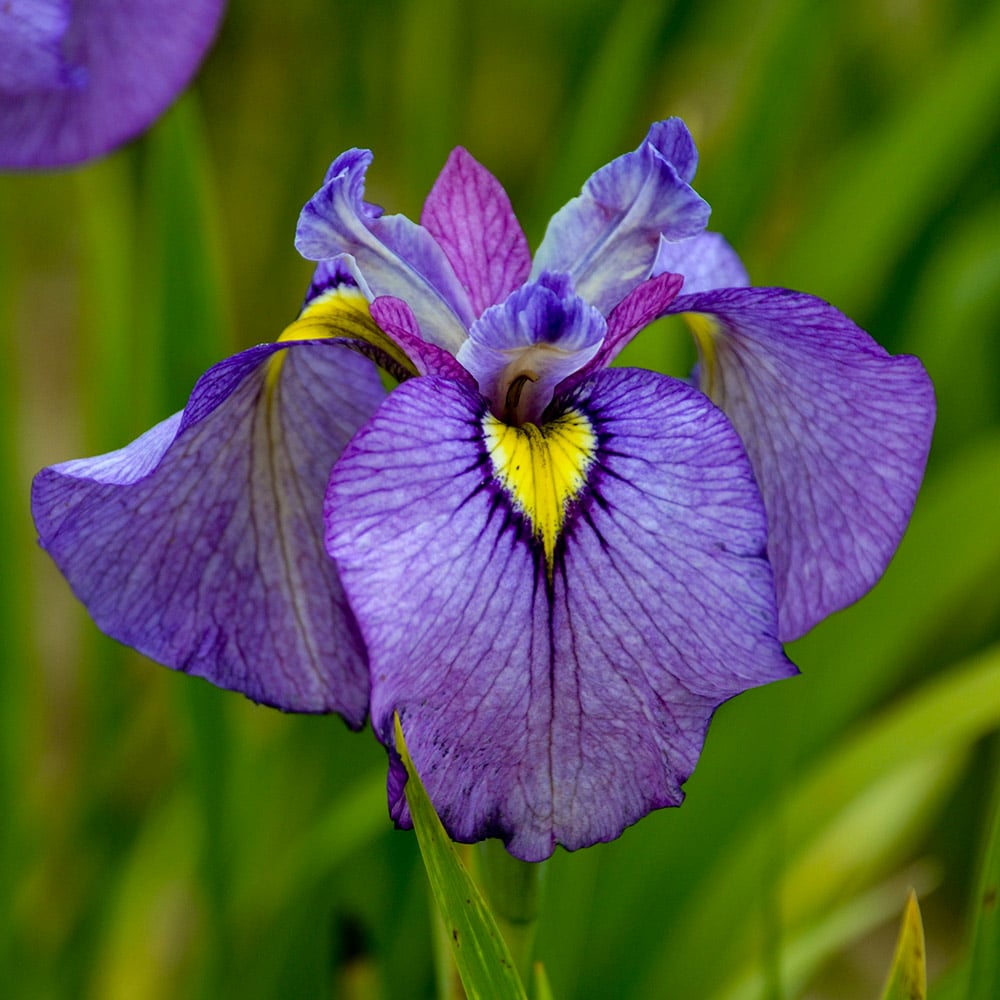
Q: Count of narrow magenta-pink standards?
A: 3